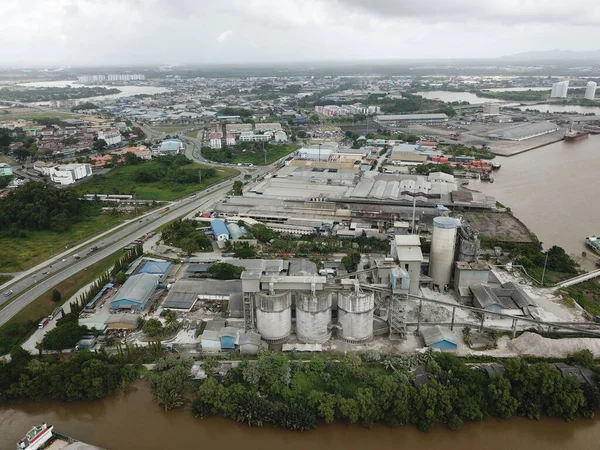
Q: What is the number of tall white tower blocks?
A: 2